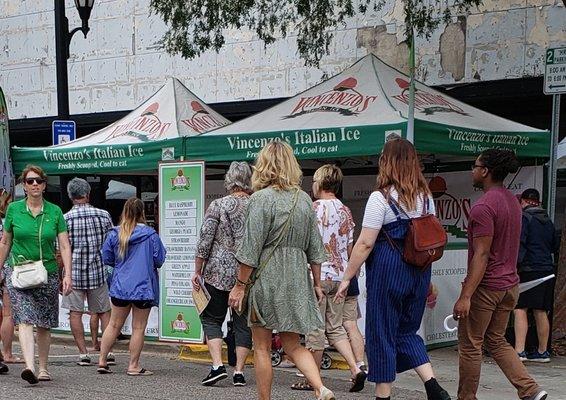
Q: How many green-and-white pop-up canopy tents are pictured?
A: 2